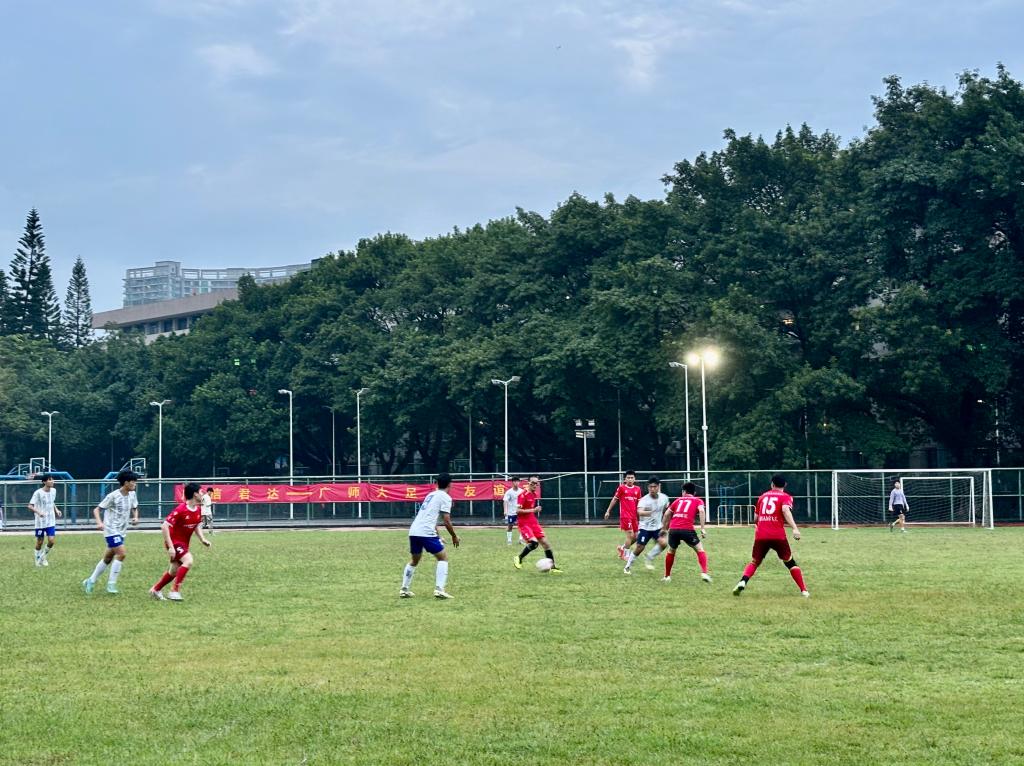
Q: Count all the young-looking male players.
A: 11